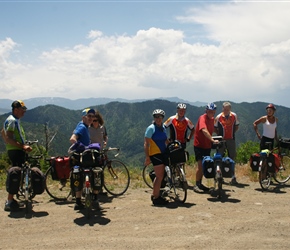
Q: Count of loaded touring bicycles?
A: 6